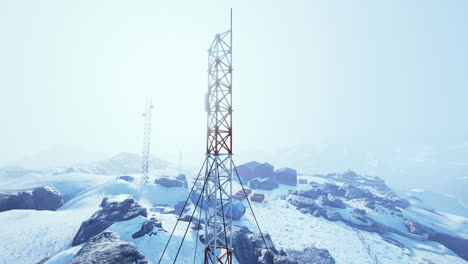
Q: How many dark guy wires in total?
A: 5